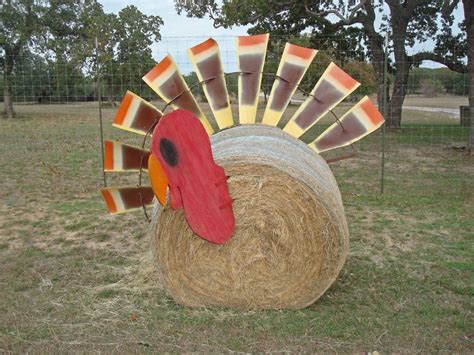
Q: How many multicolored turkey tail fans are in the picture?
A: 9